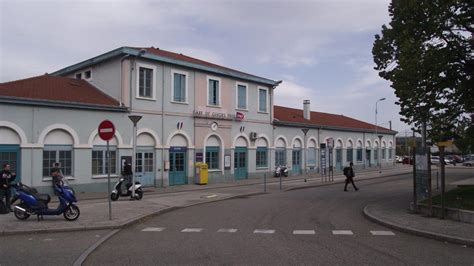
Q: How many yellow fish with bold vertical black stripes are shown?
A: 0